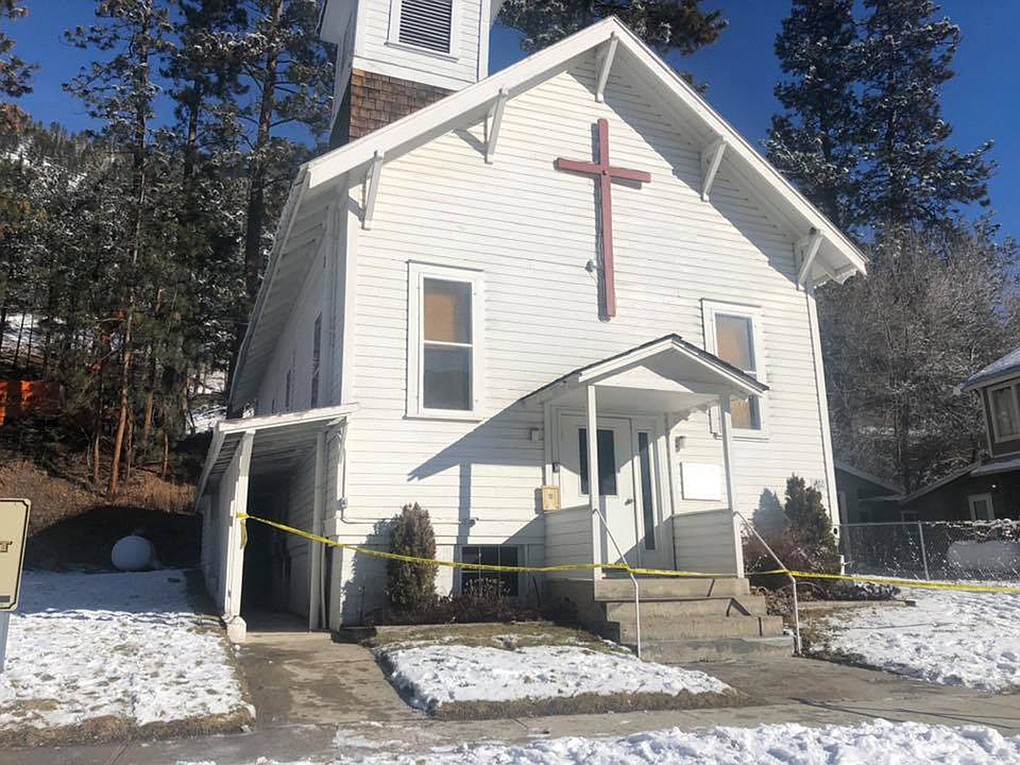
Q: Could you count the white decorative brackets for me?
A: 5